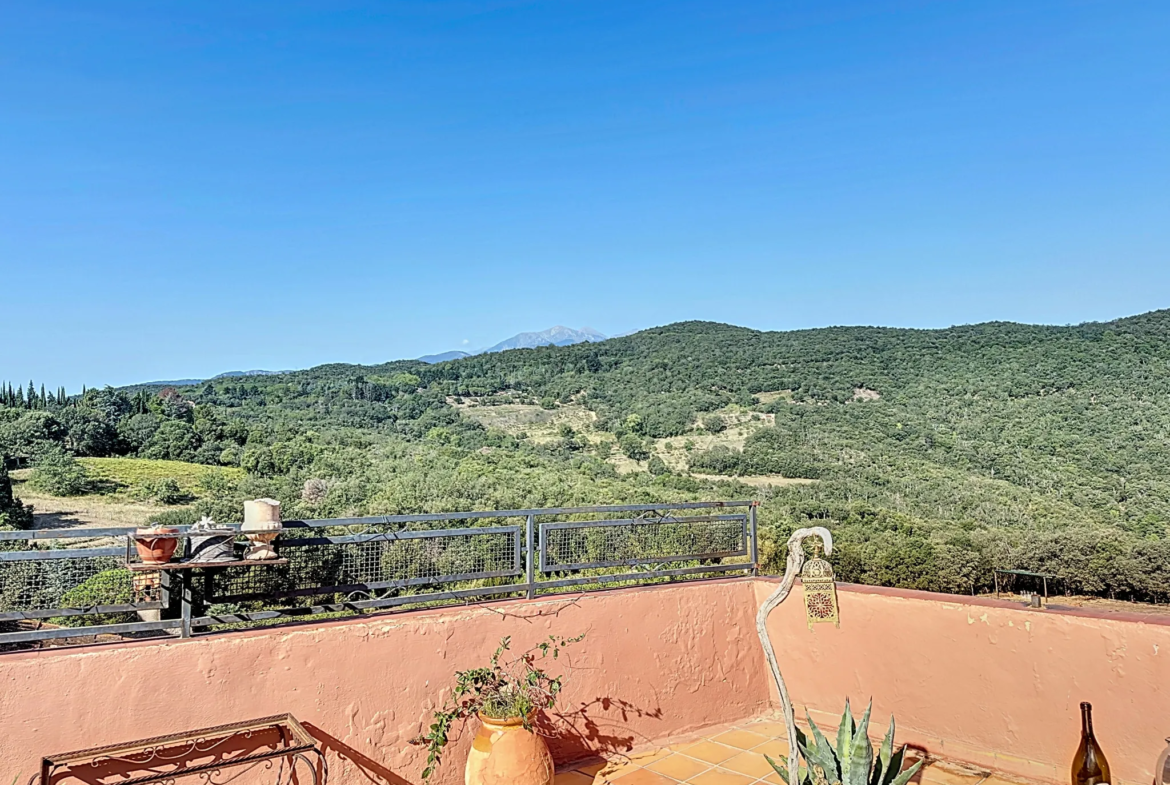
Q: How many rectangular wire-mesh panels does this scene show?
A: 3